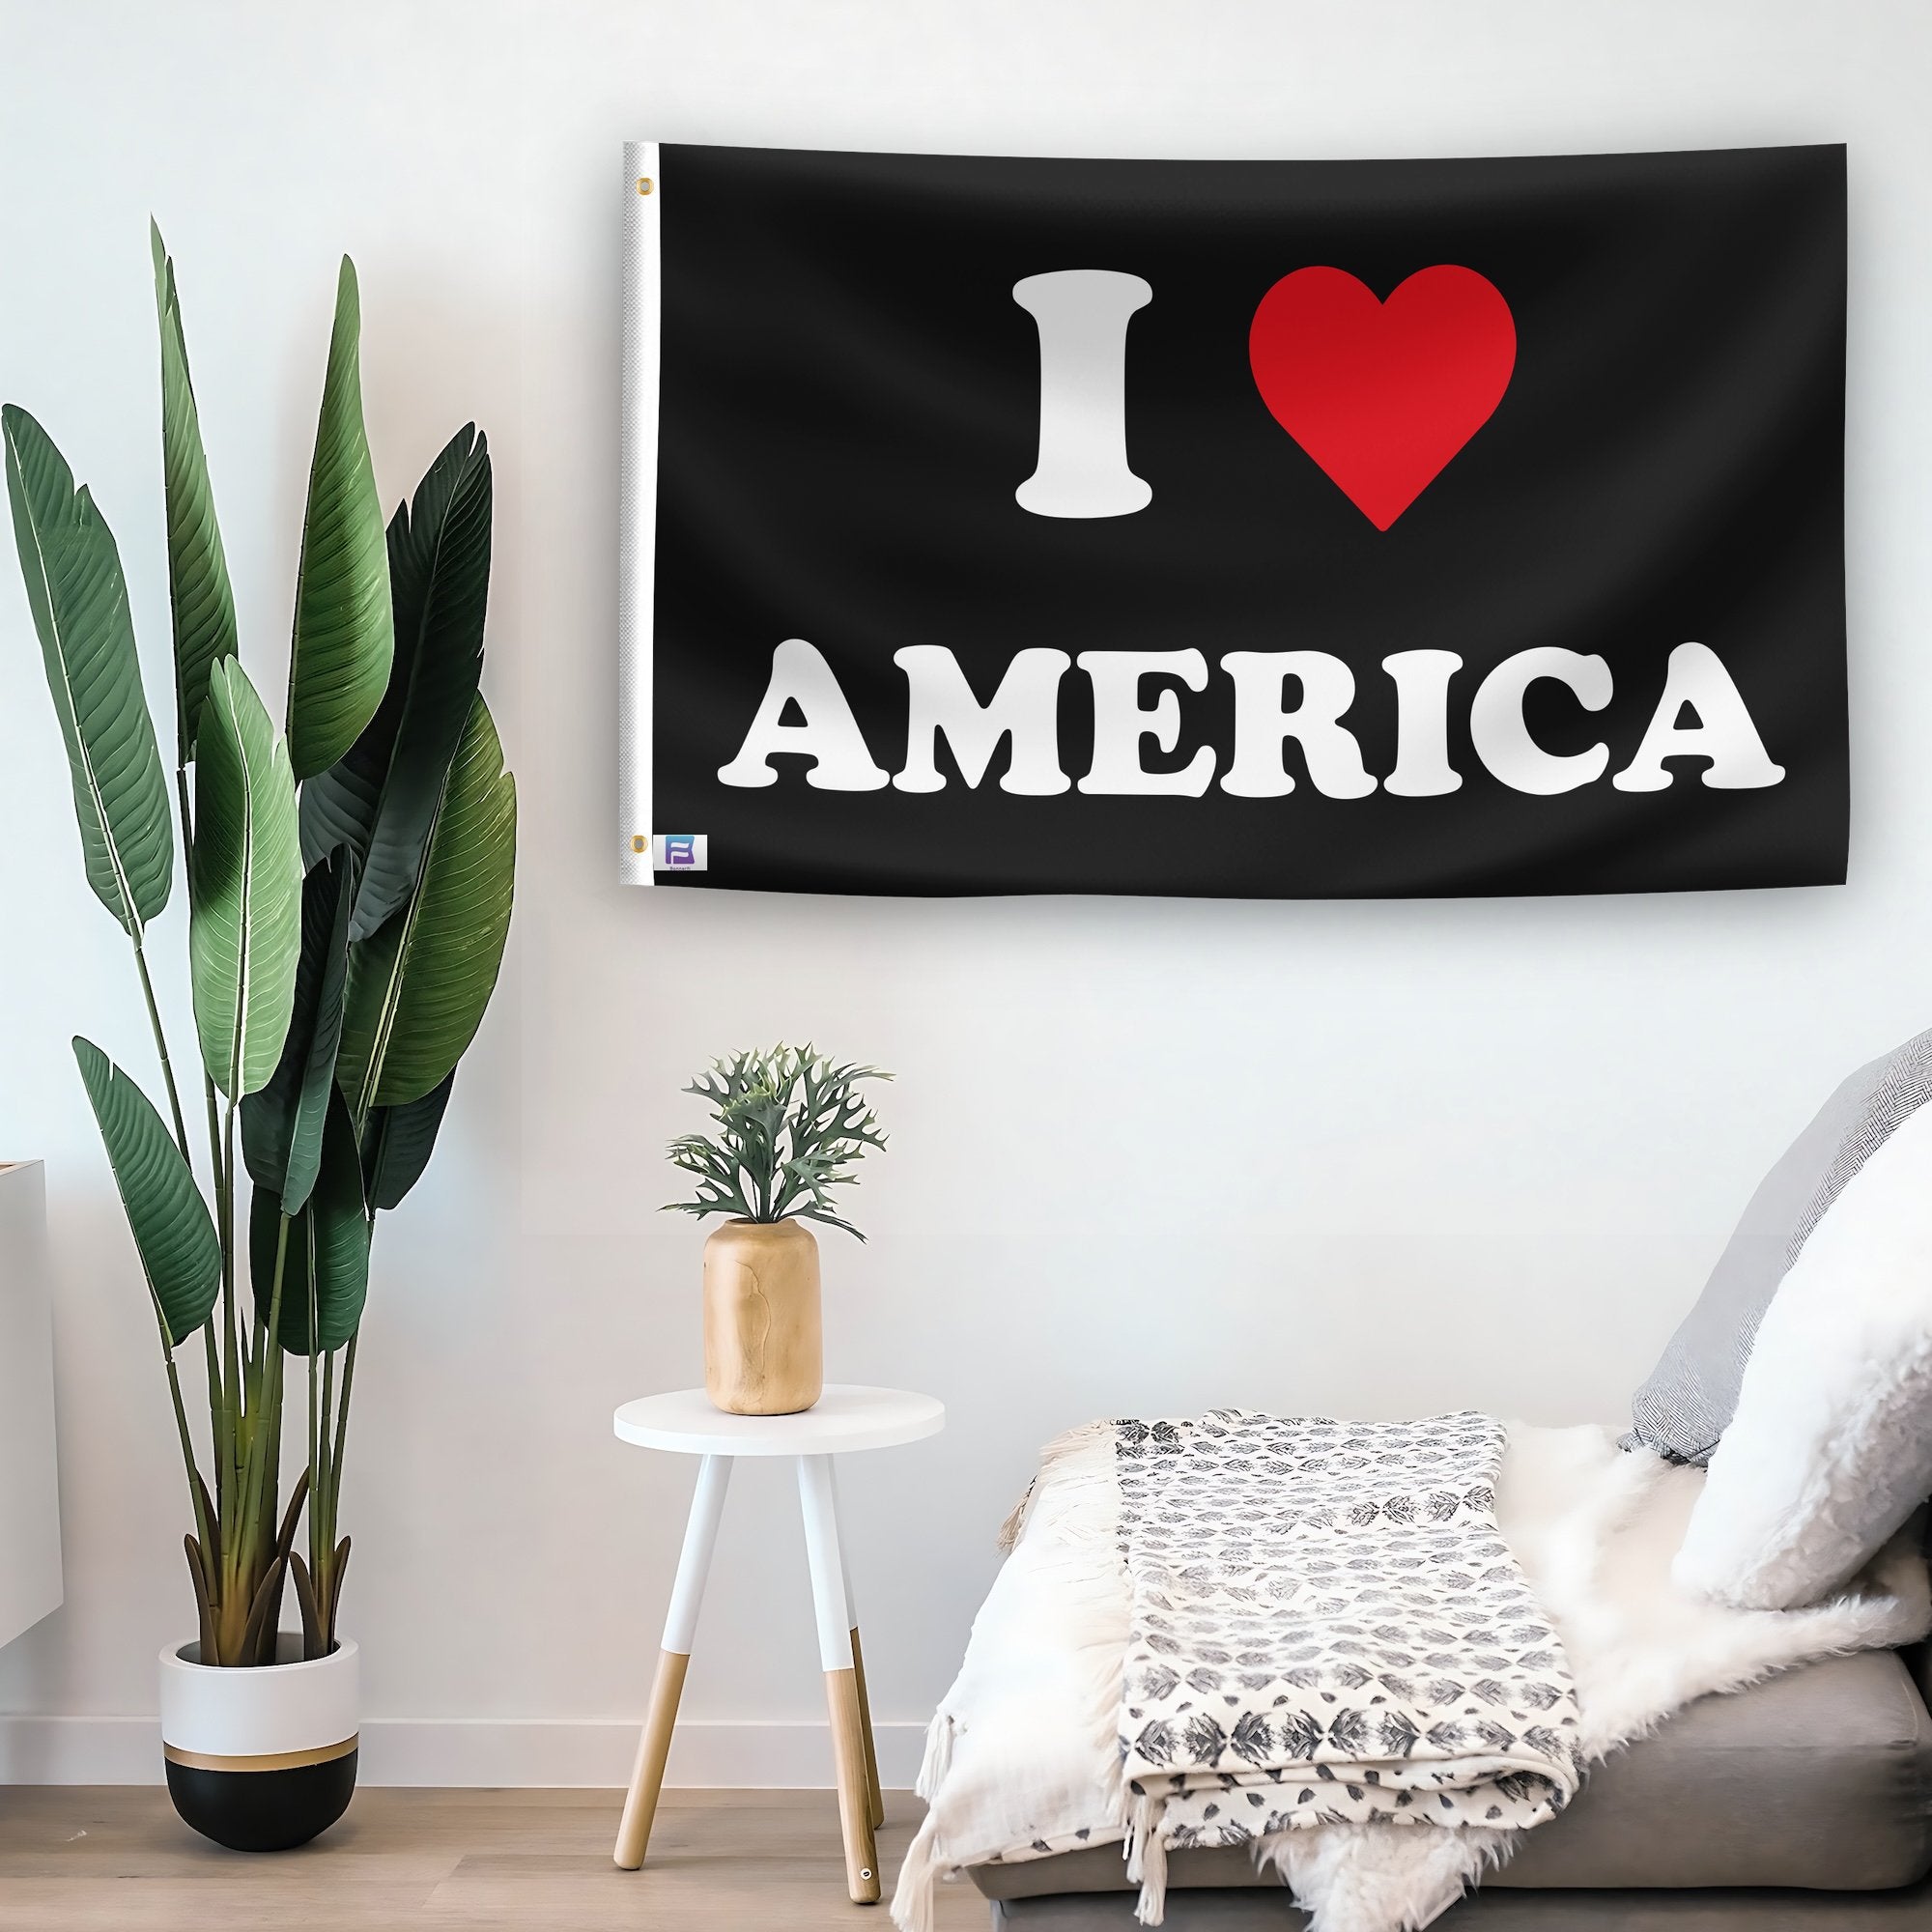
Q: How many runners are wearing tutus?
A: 0